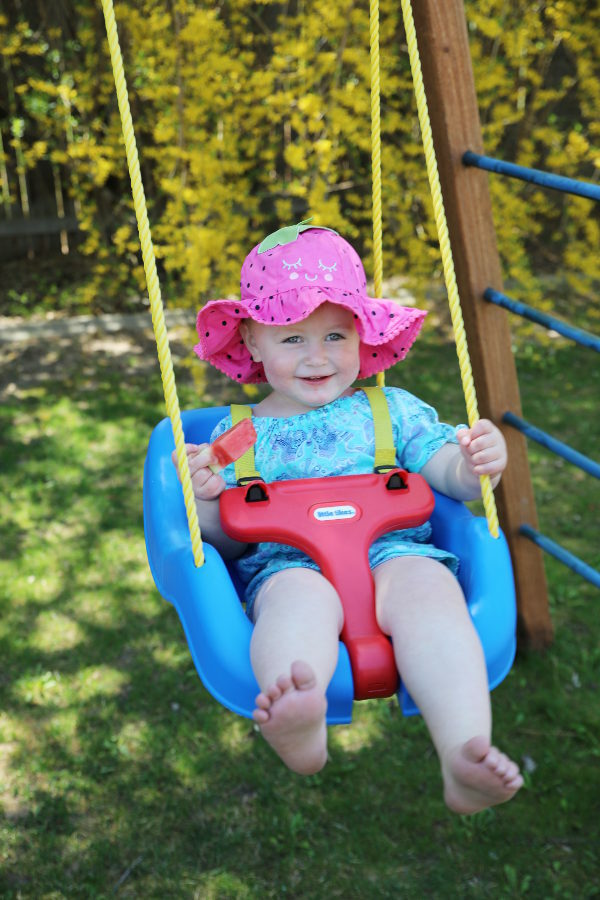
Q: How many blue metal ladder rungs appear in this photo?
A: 4